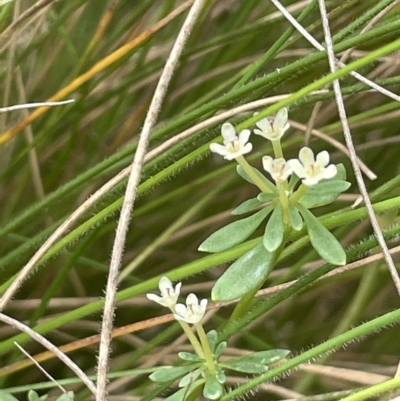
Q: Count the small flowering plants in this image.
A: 2